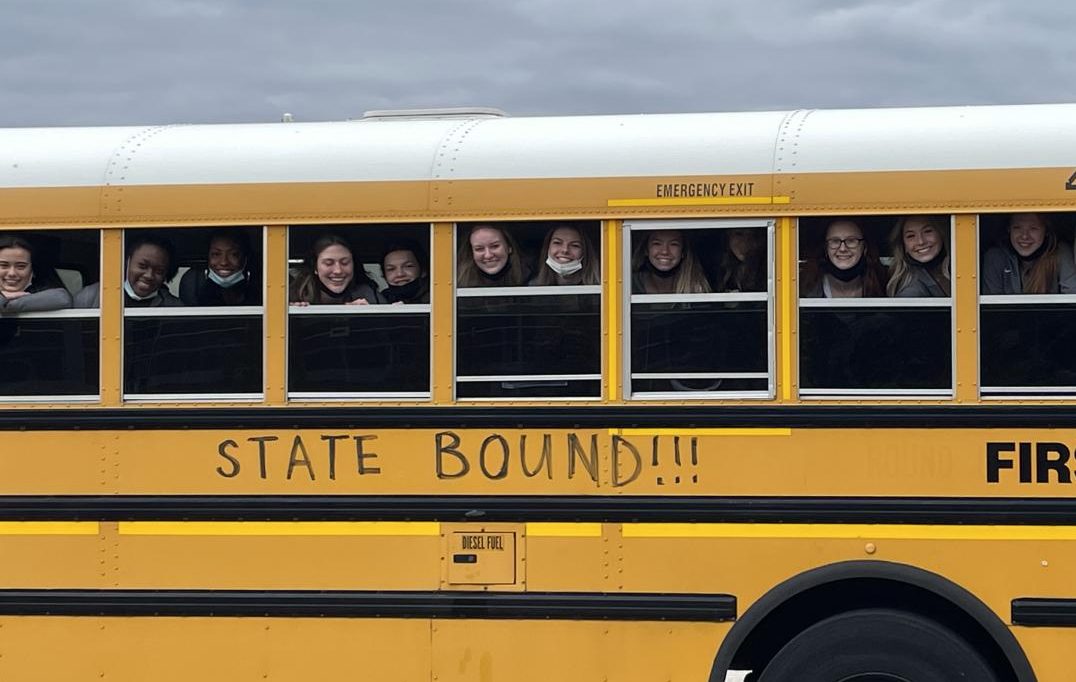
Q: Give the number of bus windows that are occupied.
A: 7